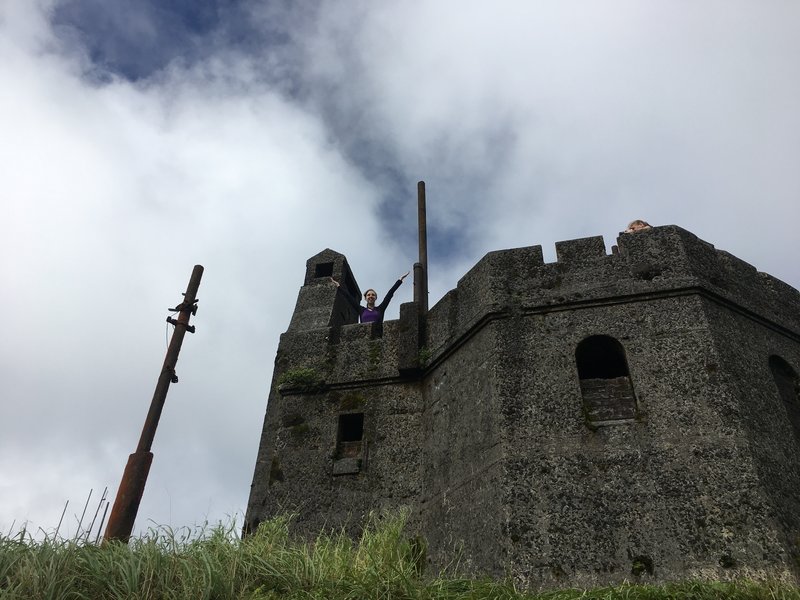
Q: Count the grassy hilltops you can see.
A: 1